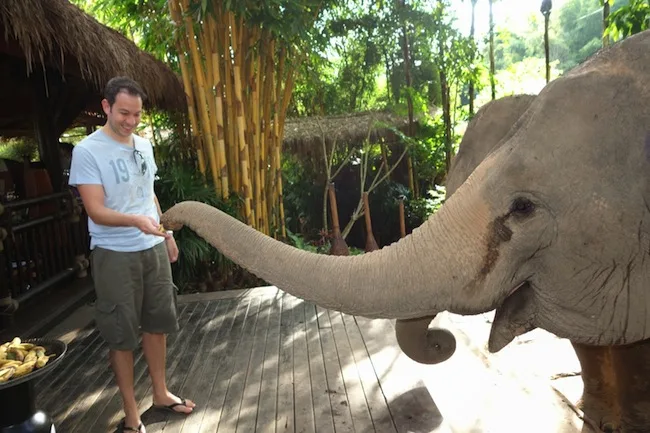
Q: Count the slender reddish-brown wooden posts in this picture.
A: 3